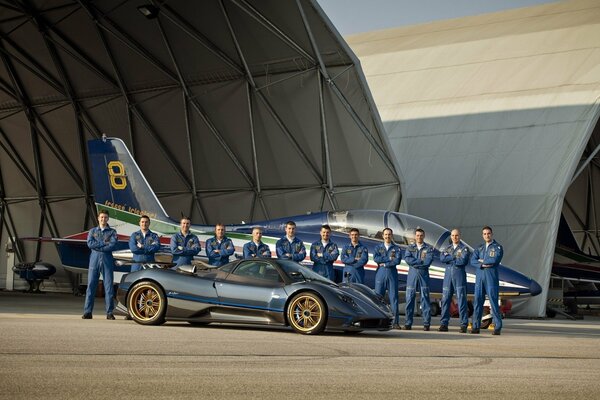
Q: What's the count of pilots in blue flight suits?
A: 12